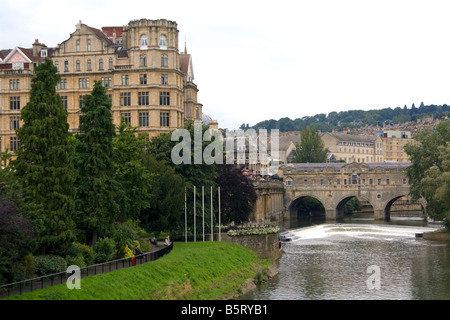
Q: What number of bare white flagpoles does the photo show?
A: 5